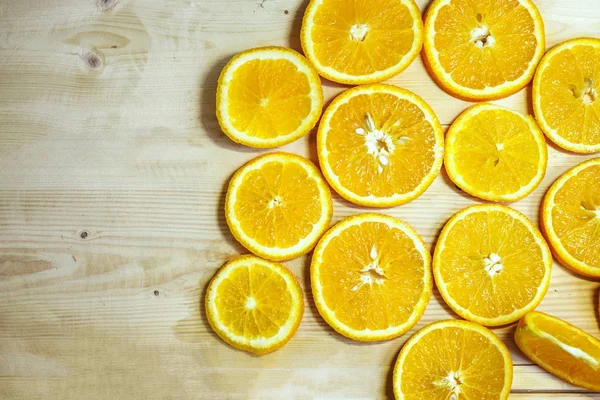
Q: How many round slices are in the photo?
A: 12